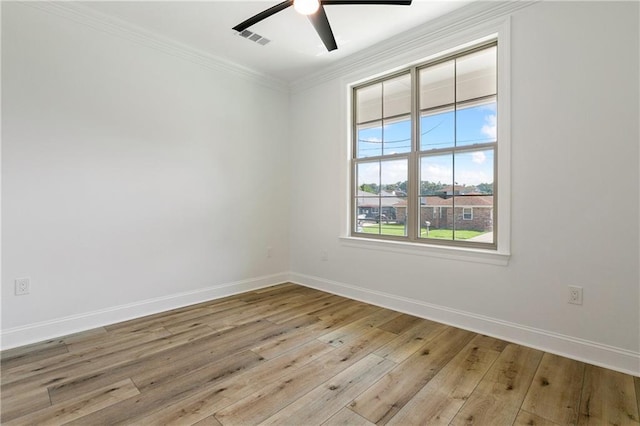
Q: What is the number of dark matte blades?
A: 3